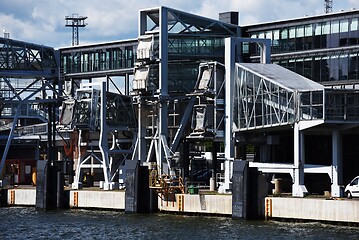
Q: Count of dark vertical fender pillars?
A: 3